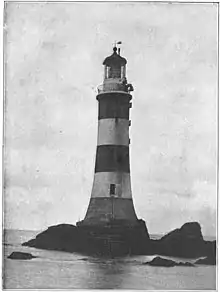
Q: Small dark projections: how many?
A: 3